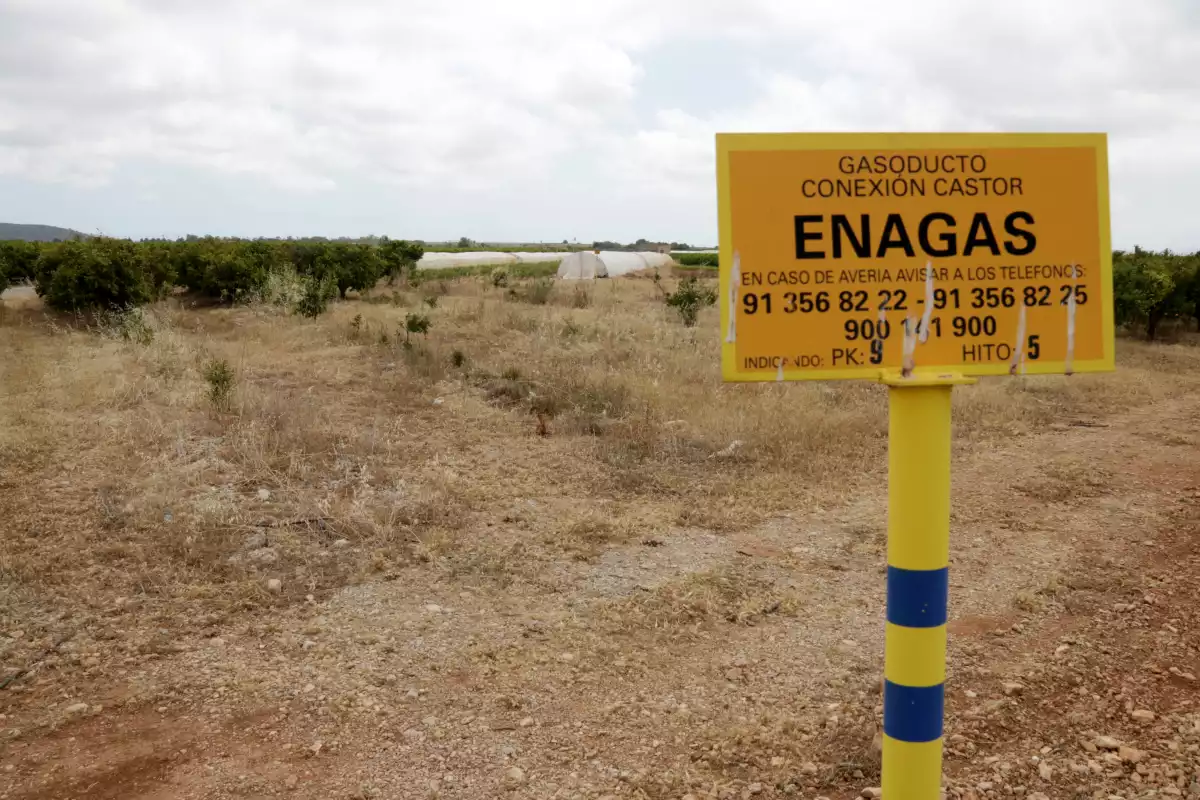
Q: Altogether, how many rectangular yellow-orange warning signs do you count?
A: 1